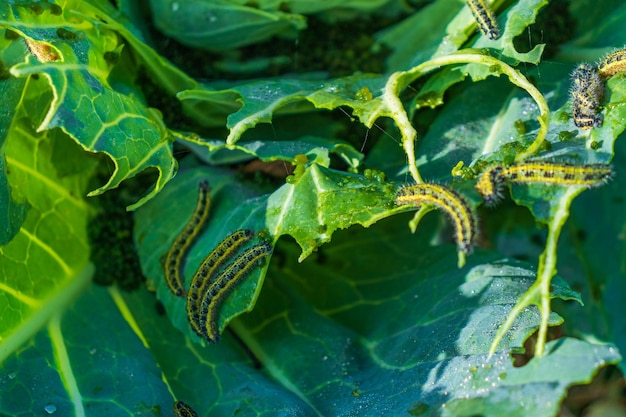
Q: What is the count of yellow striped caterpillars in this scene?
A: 9